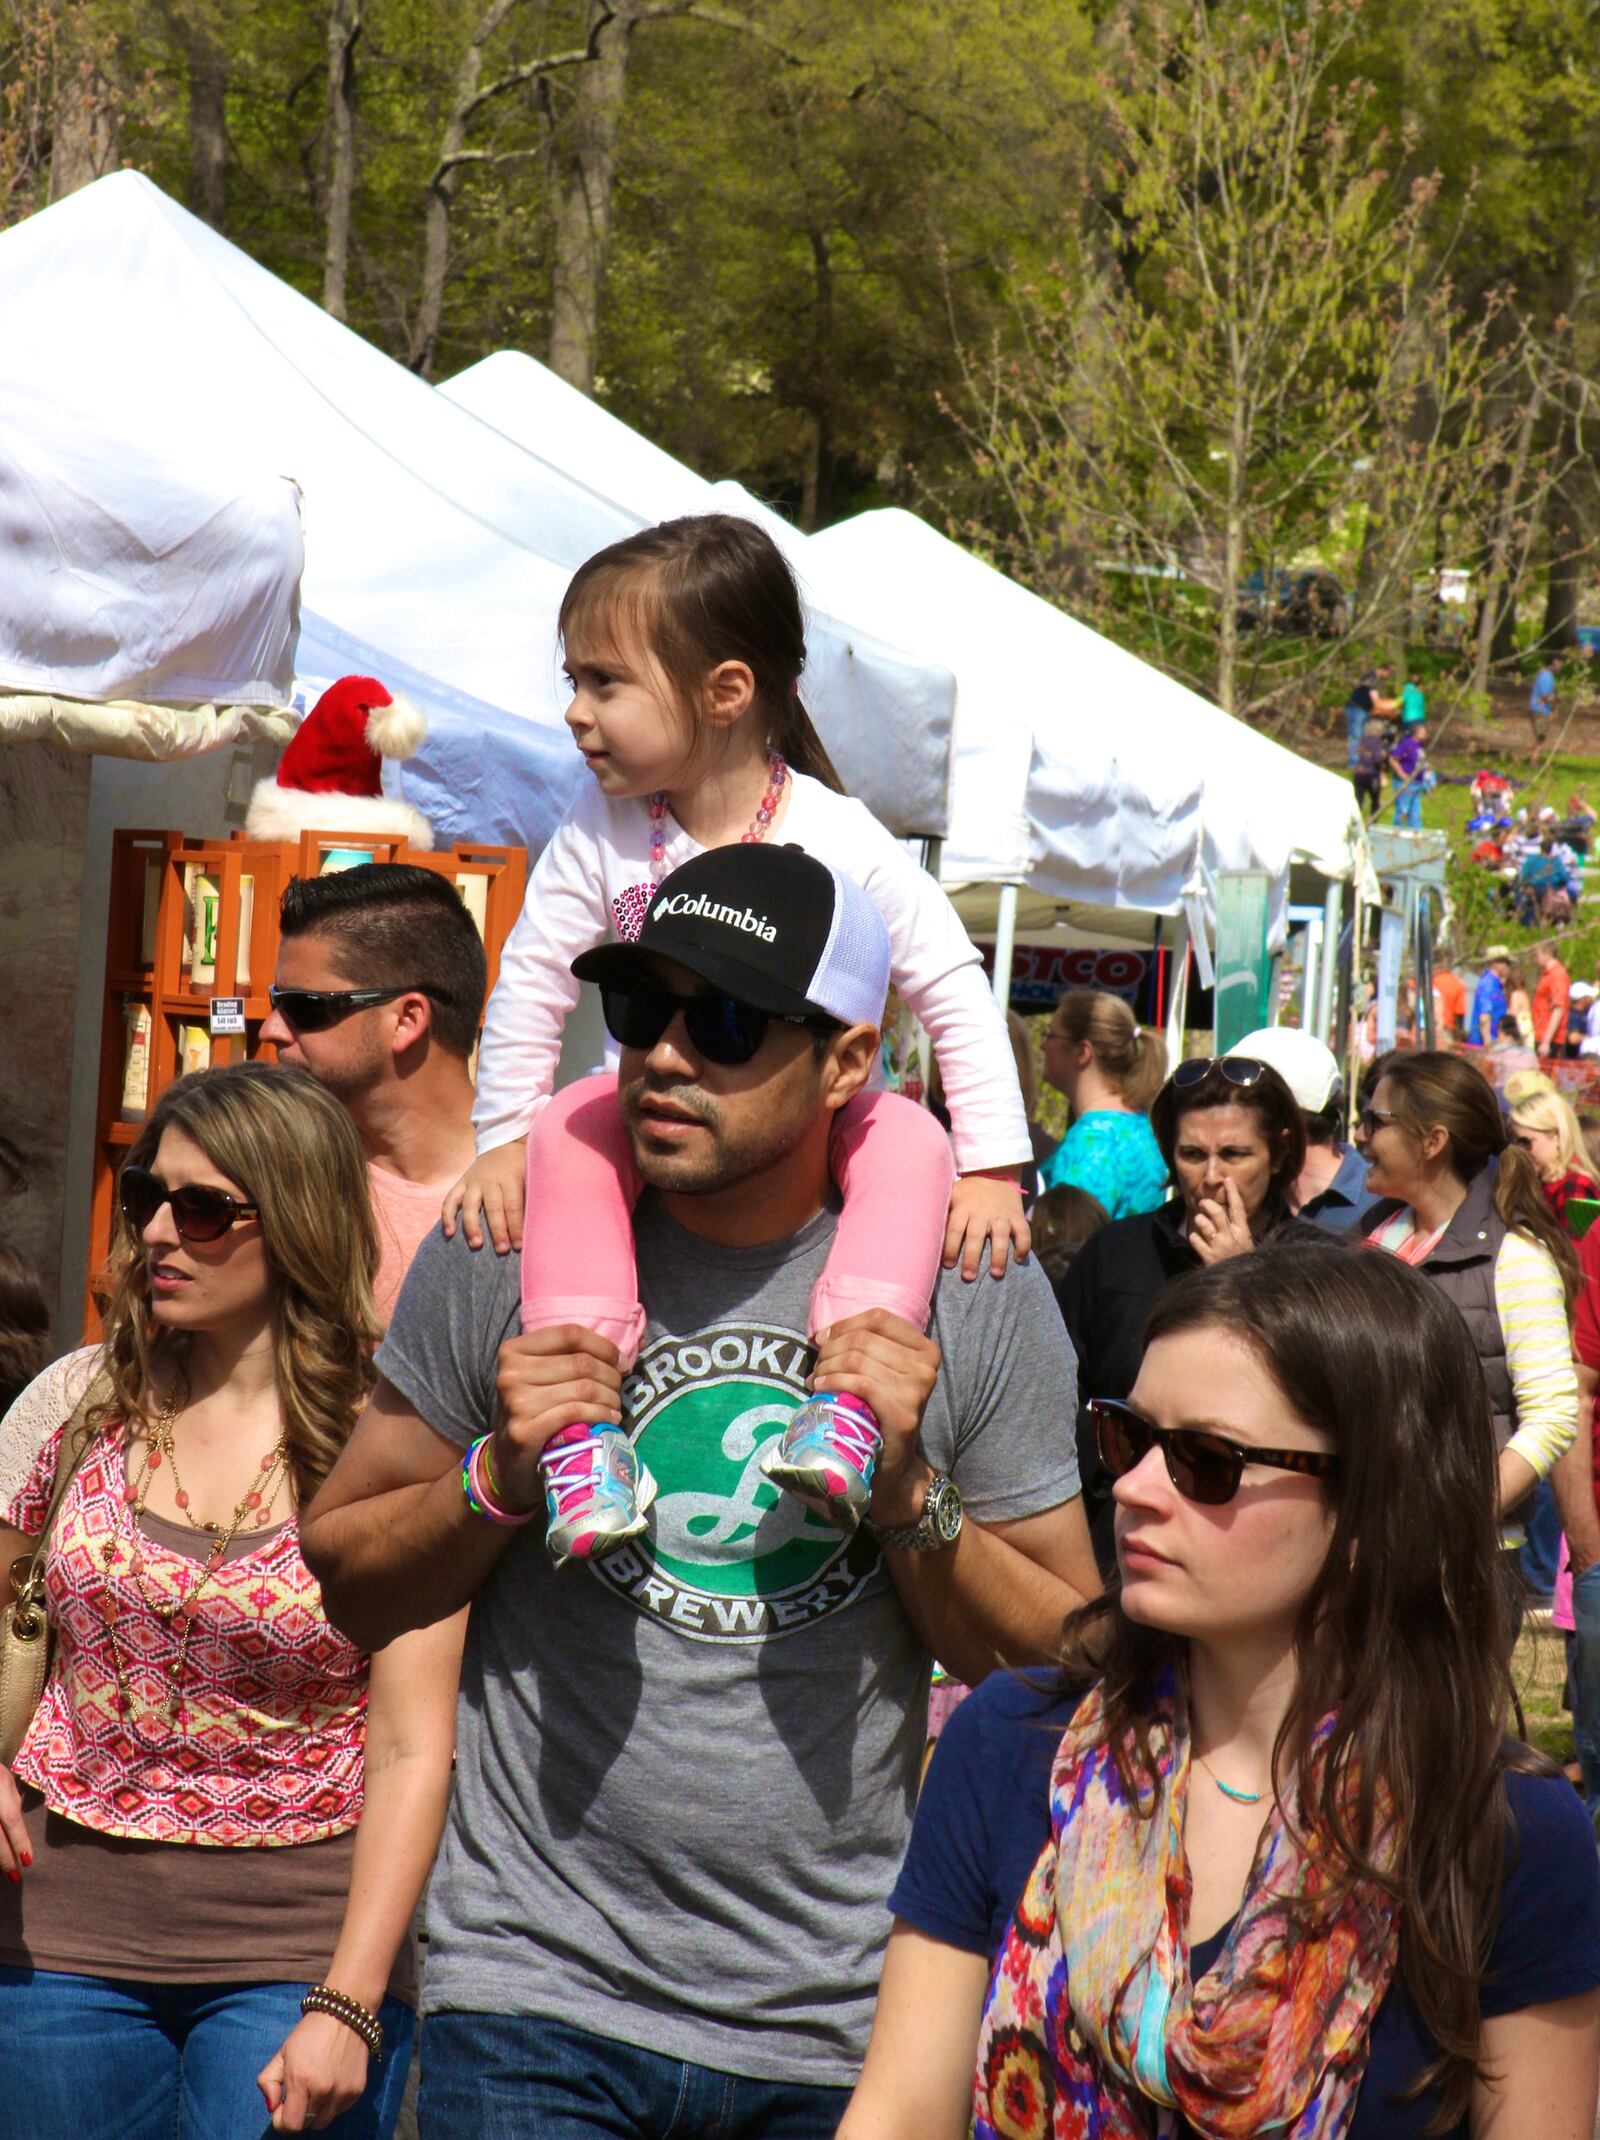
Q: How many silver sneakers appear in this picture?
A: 2